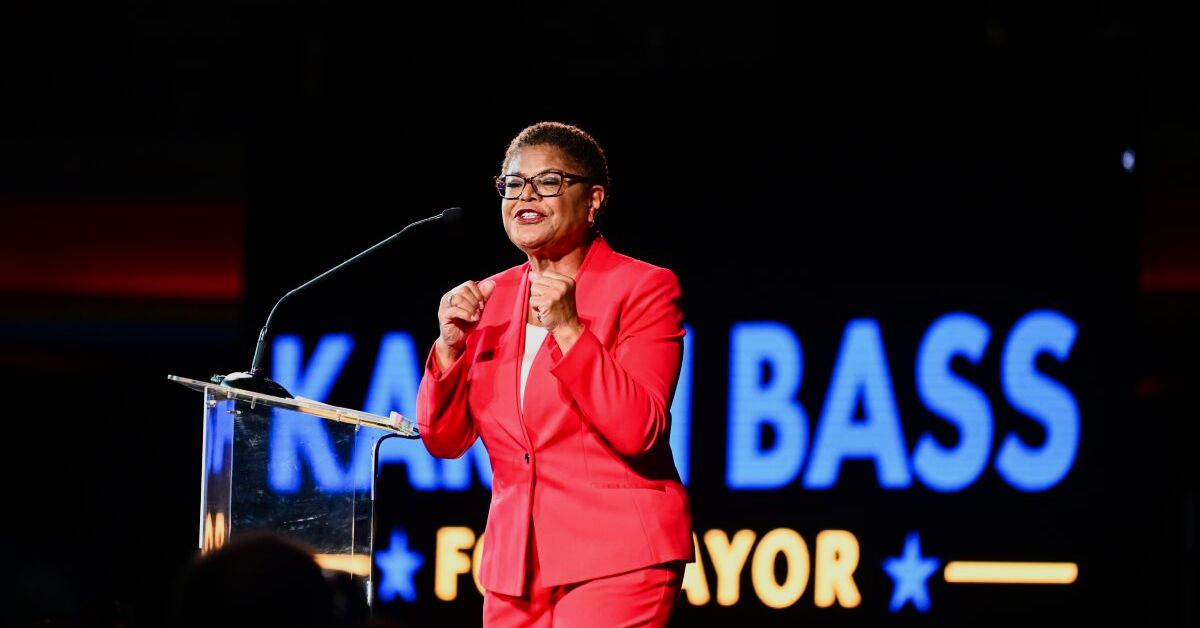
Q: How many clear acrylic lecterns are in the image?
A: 1